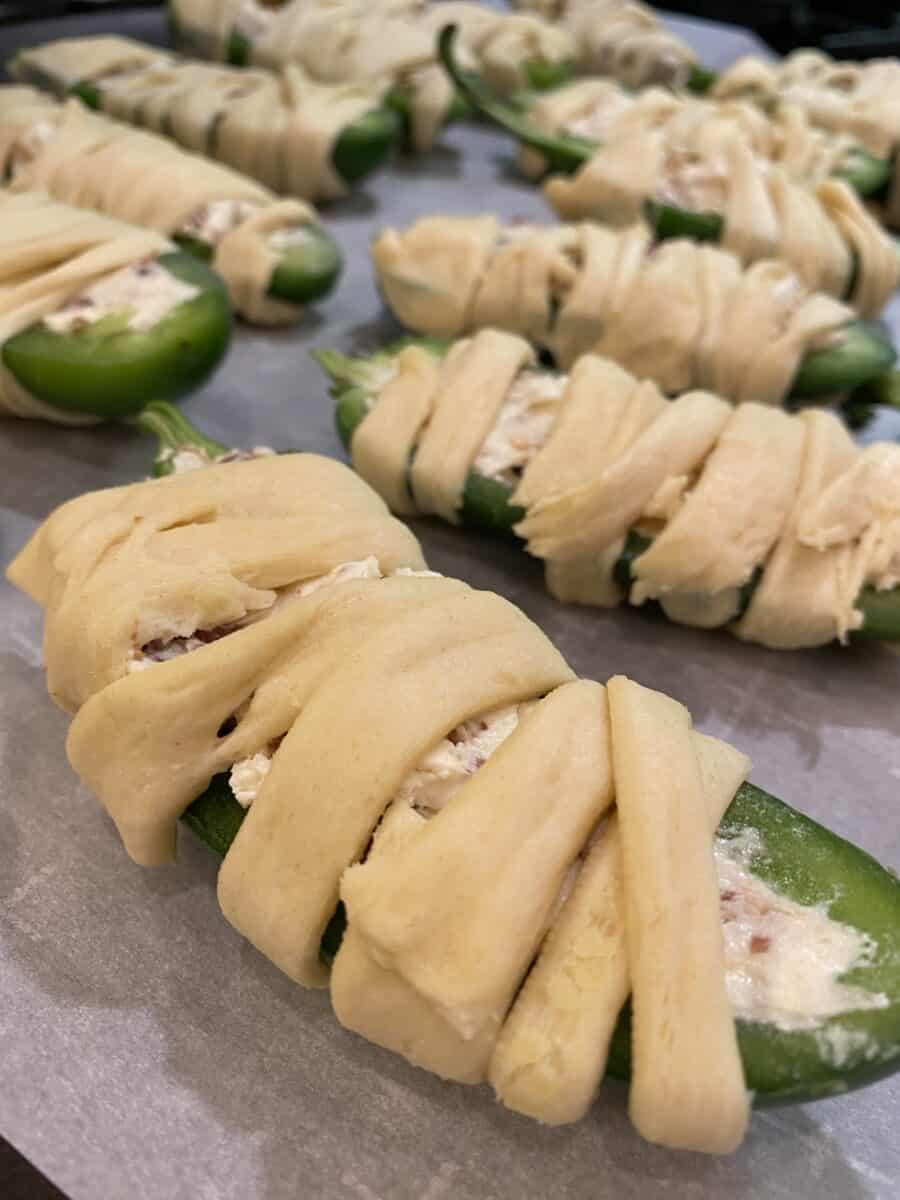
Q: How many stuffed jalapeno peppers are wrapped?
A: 12